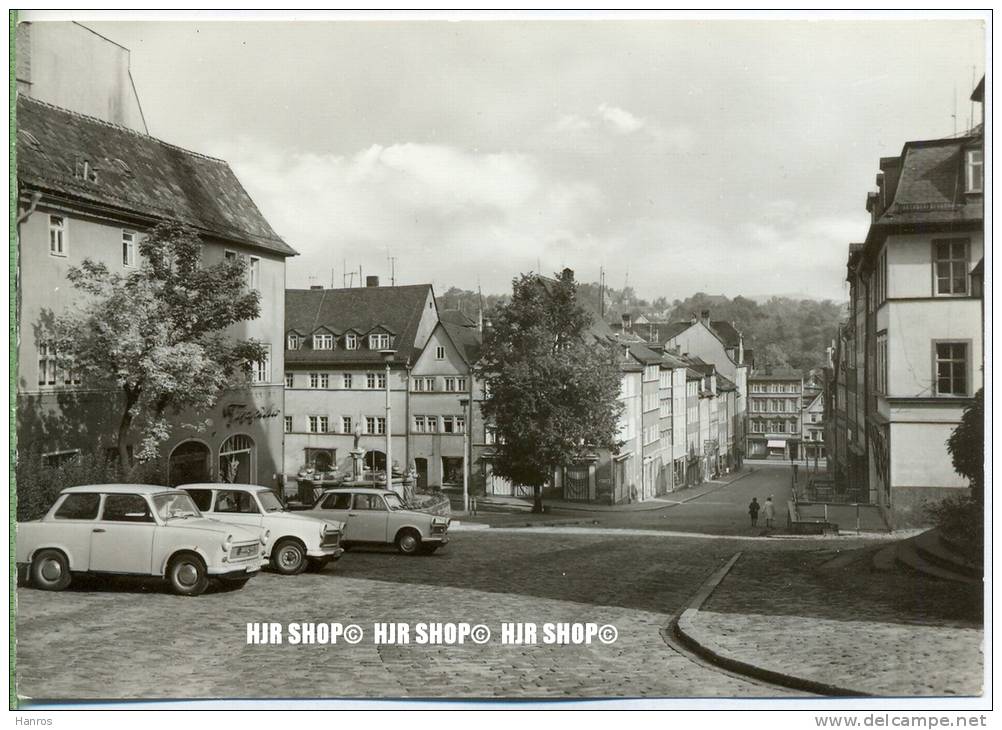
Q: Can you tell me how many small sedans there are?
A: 3